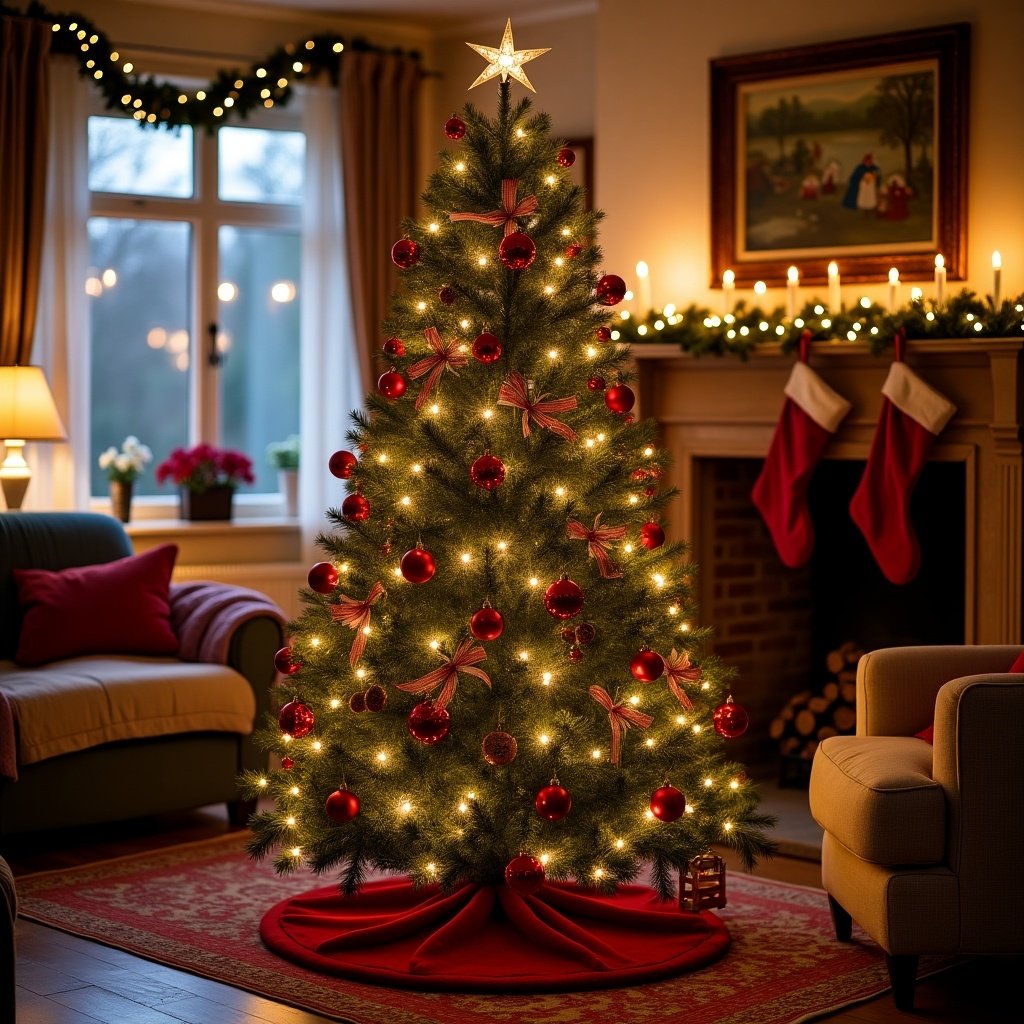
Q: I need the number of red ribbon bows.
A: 8